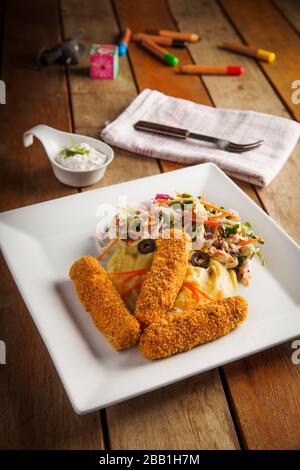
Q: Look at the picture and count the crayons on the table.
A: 6